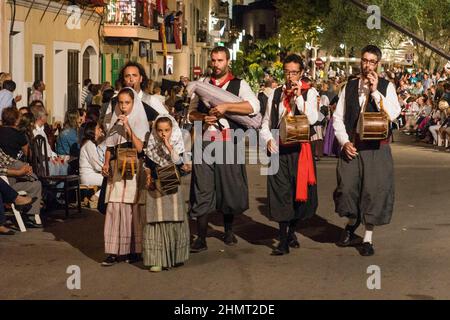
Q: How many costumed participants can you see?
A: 6